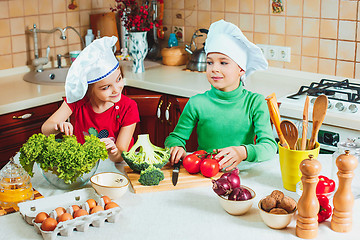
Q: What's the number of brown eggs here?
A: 10